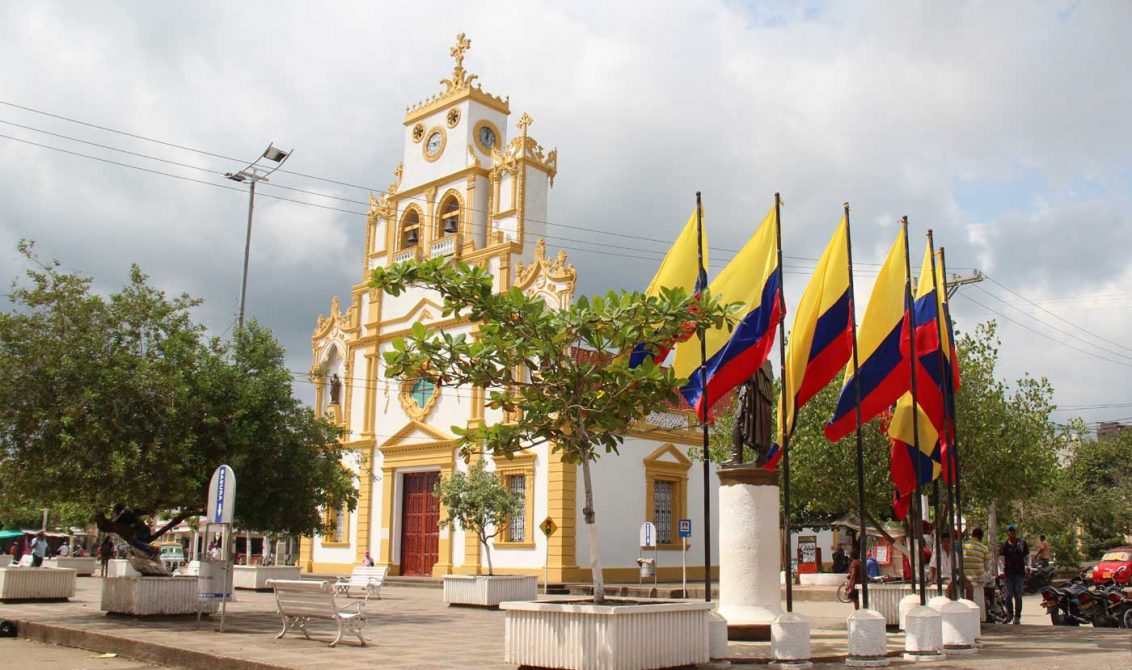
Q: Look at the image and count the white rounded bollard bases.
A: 8